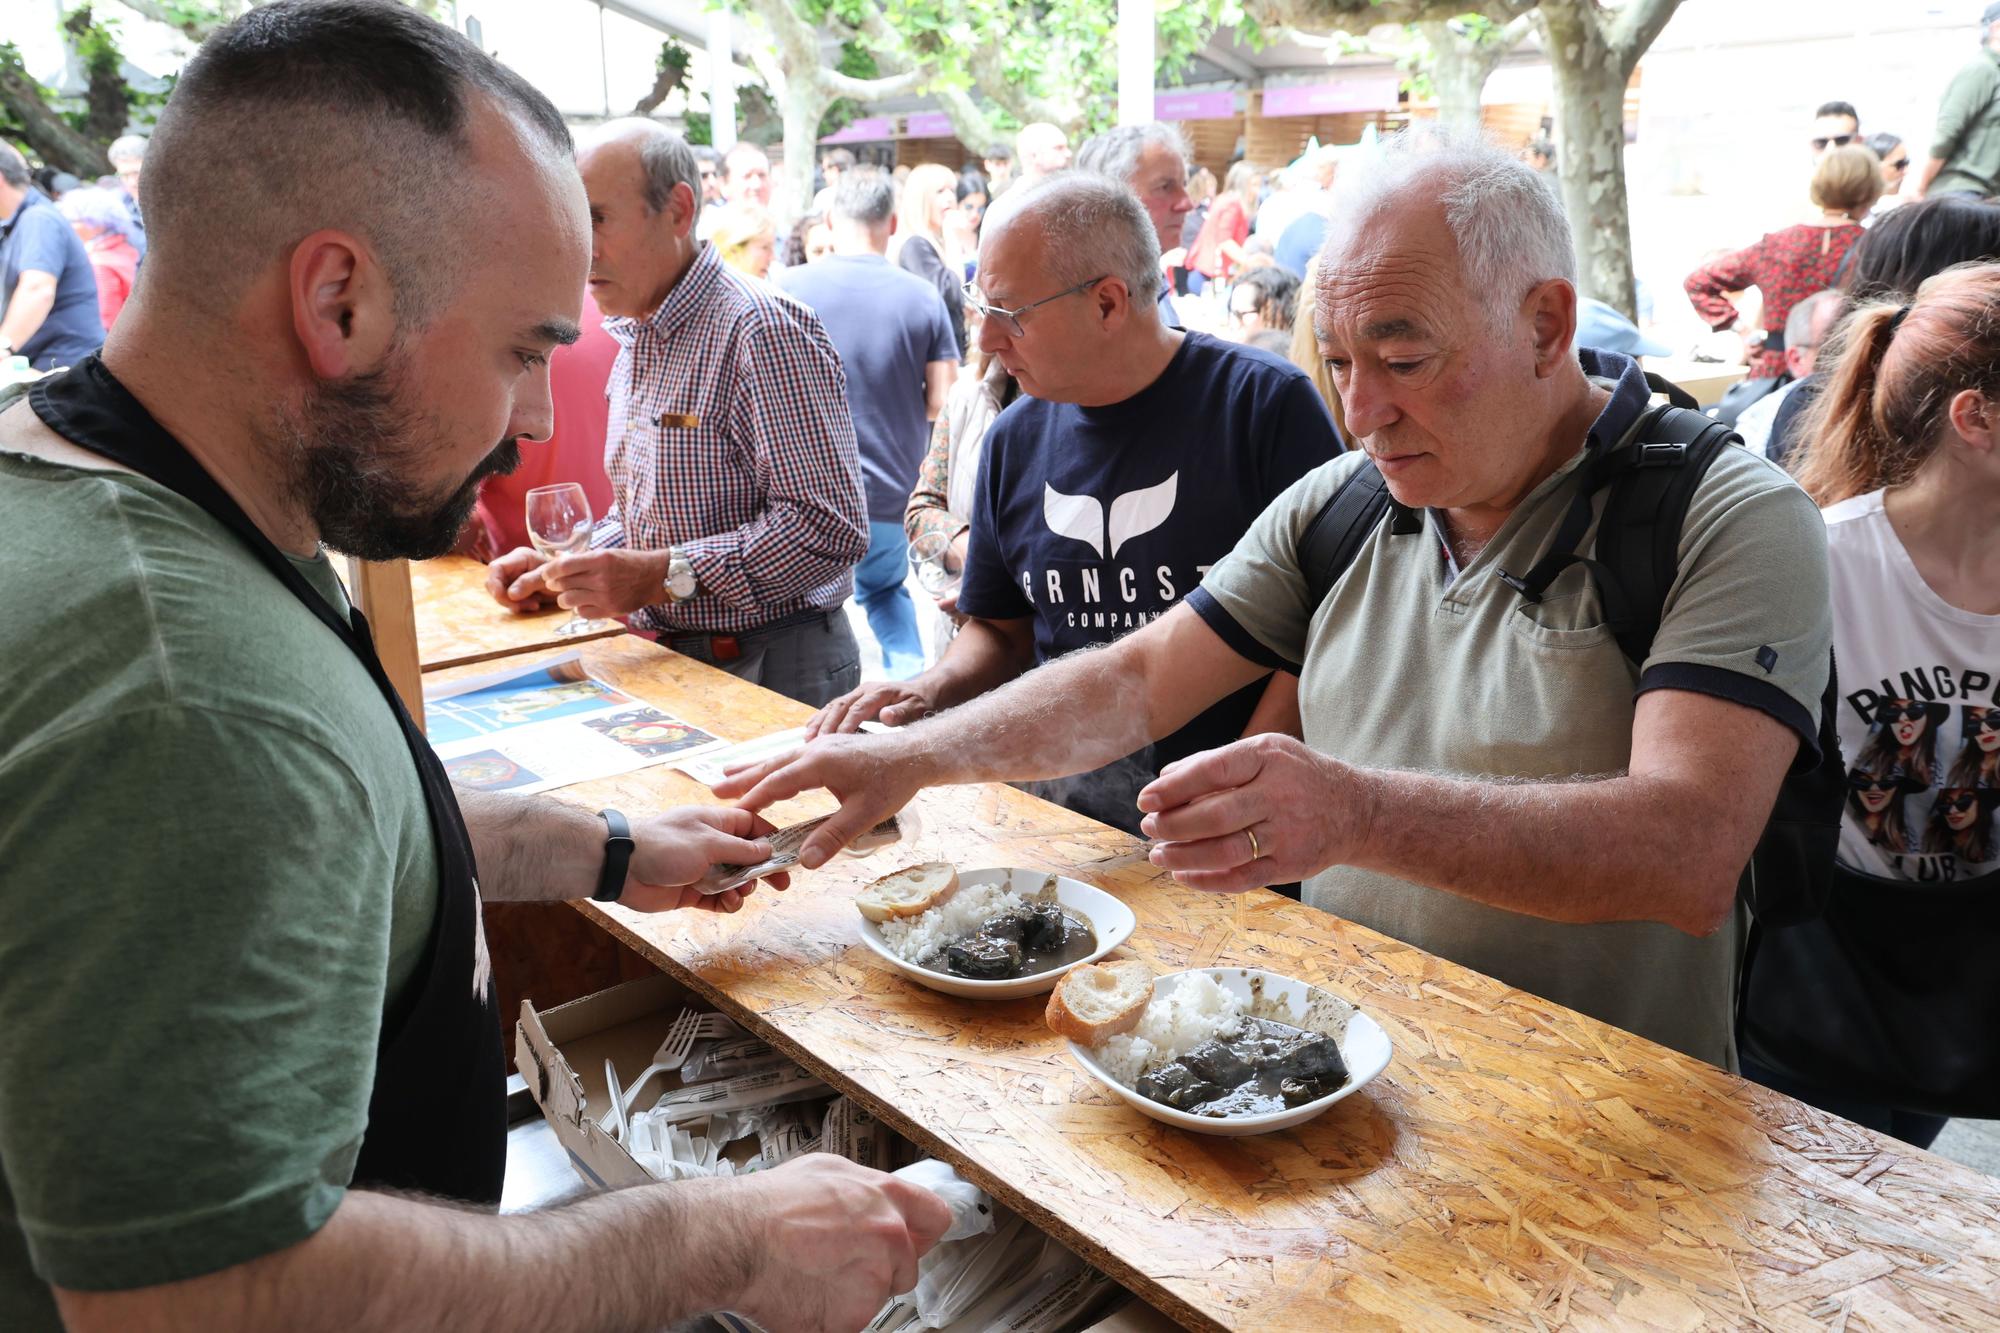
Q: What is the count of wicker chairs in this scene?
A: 0